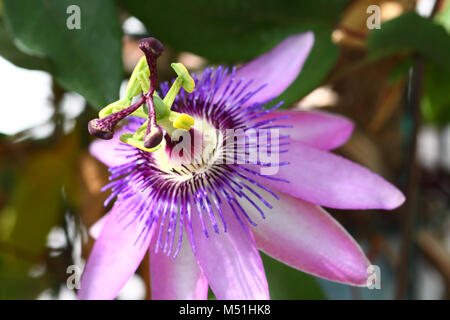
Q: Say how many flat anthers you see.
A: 5